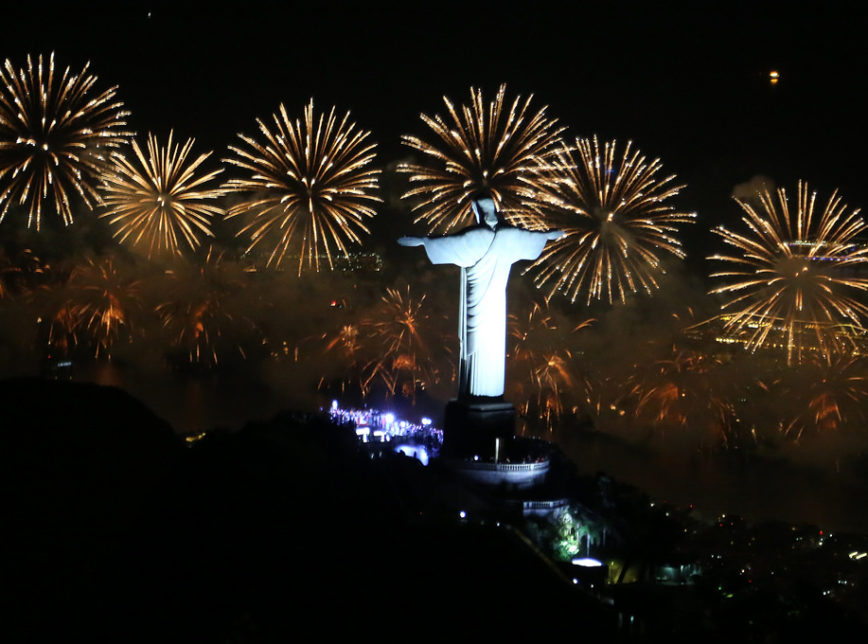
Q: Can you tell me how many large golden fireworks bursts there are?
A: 6